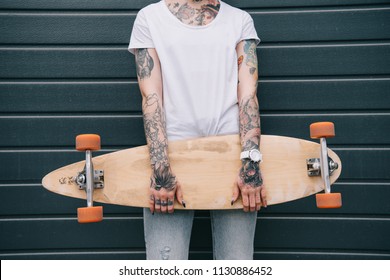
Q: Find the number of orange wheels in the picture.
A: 4